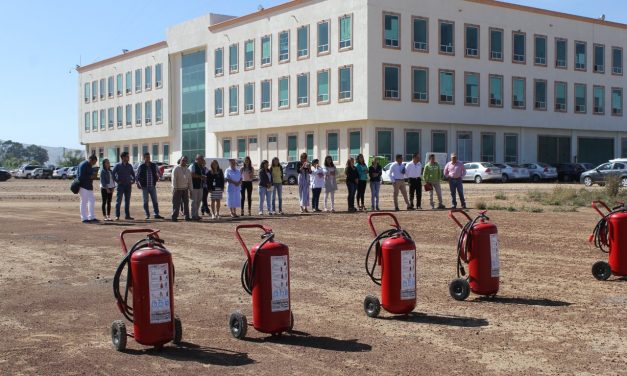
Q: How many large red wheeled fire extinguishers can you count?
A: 5